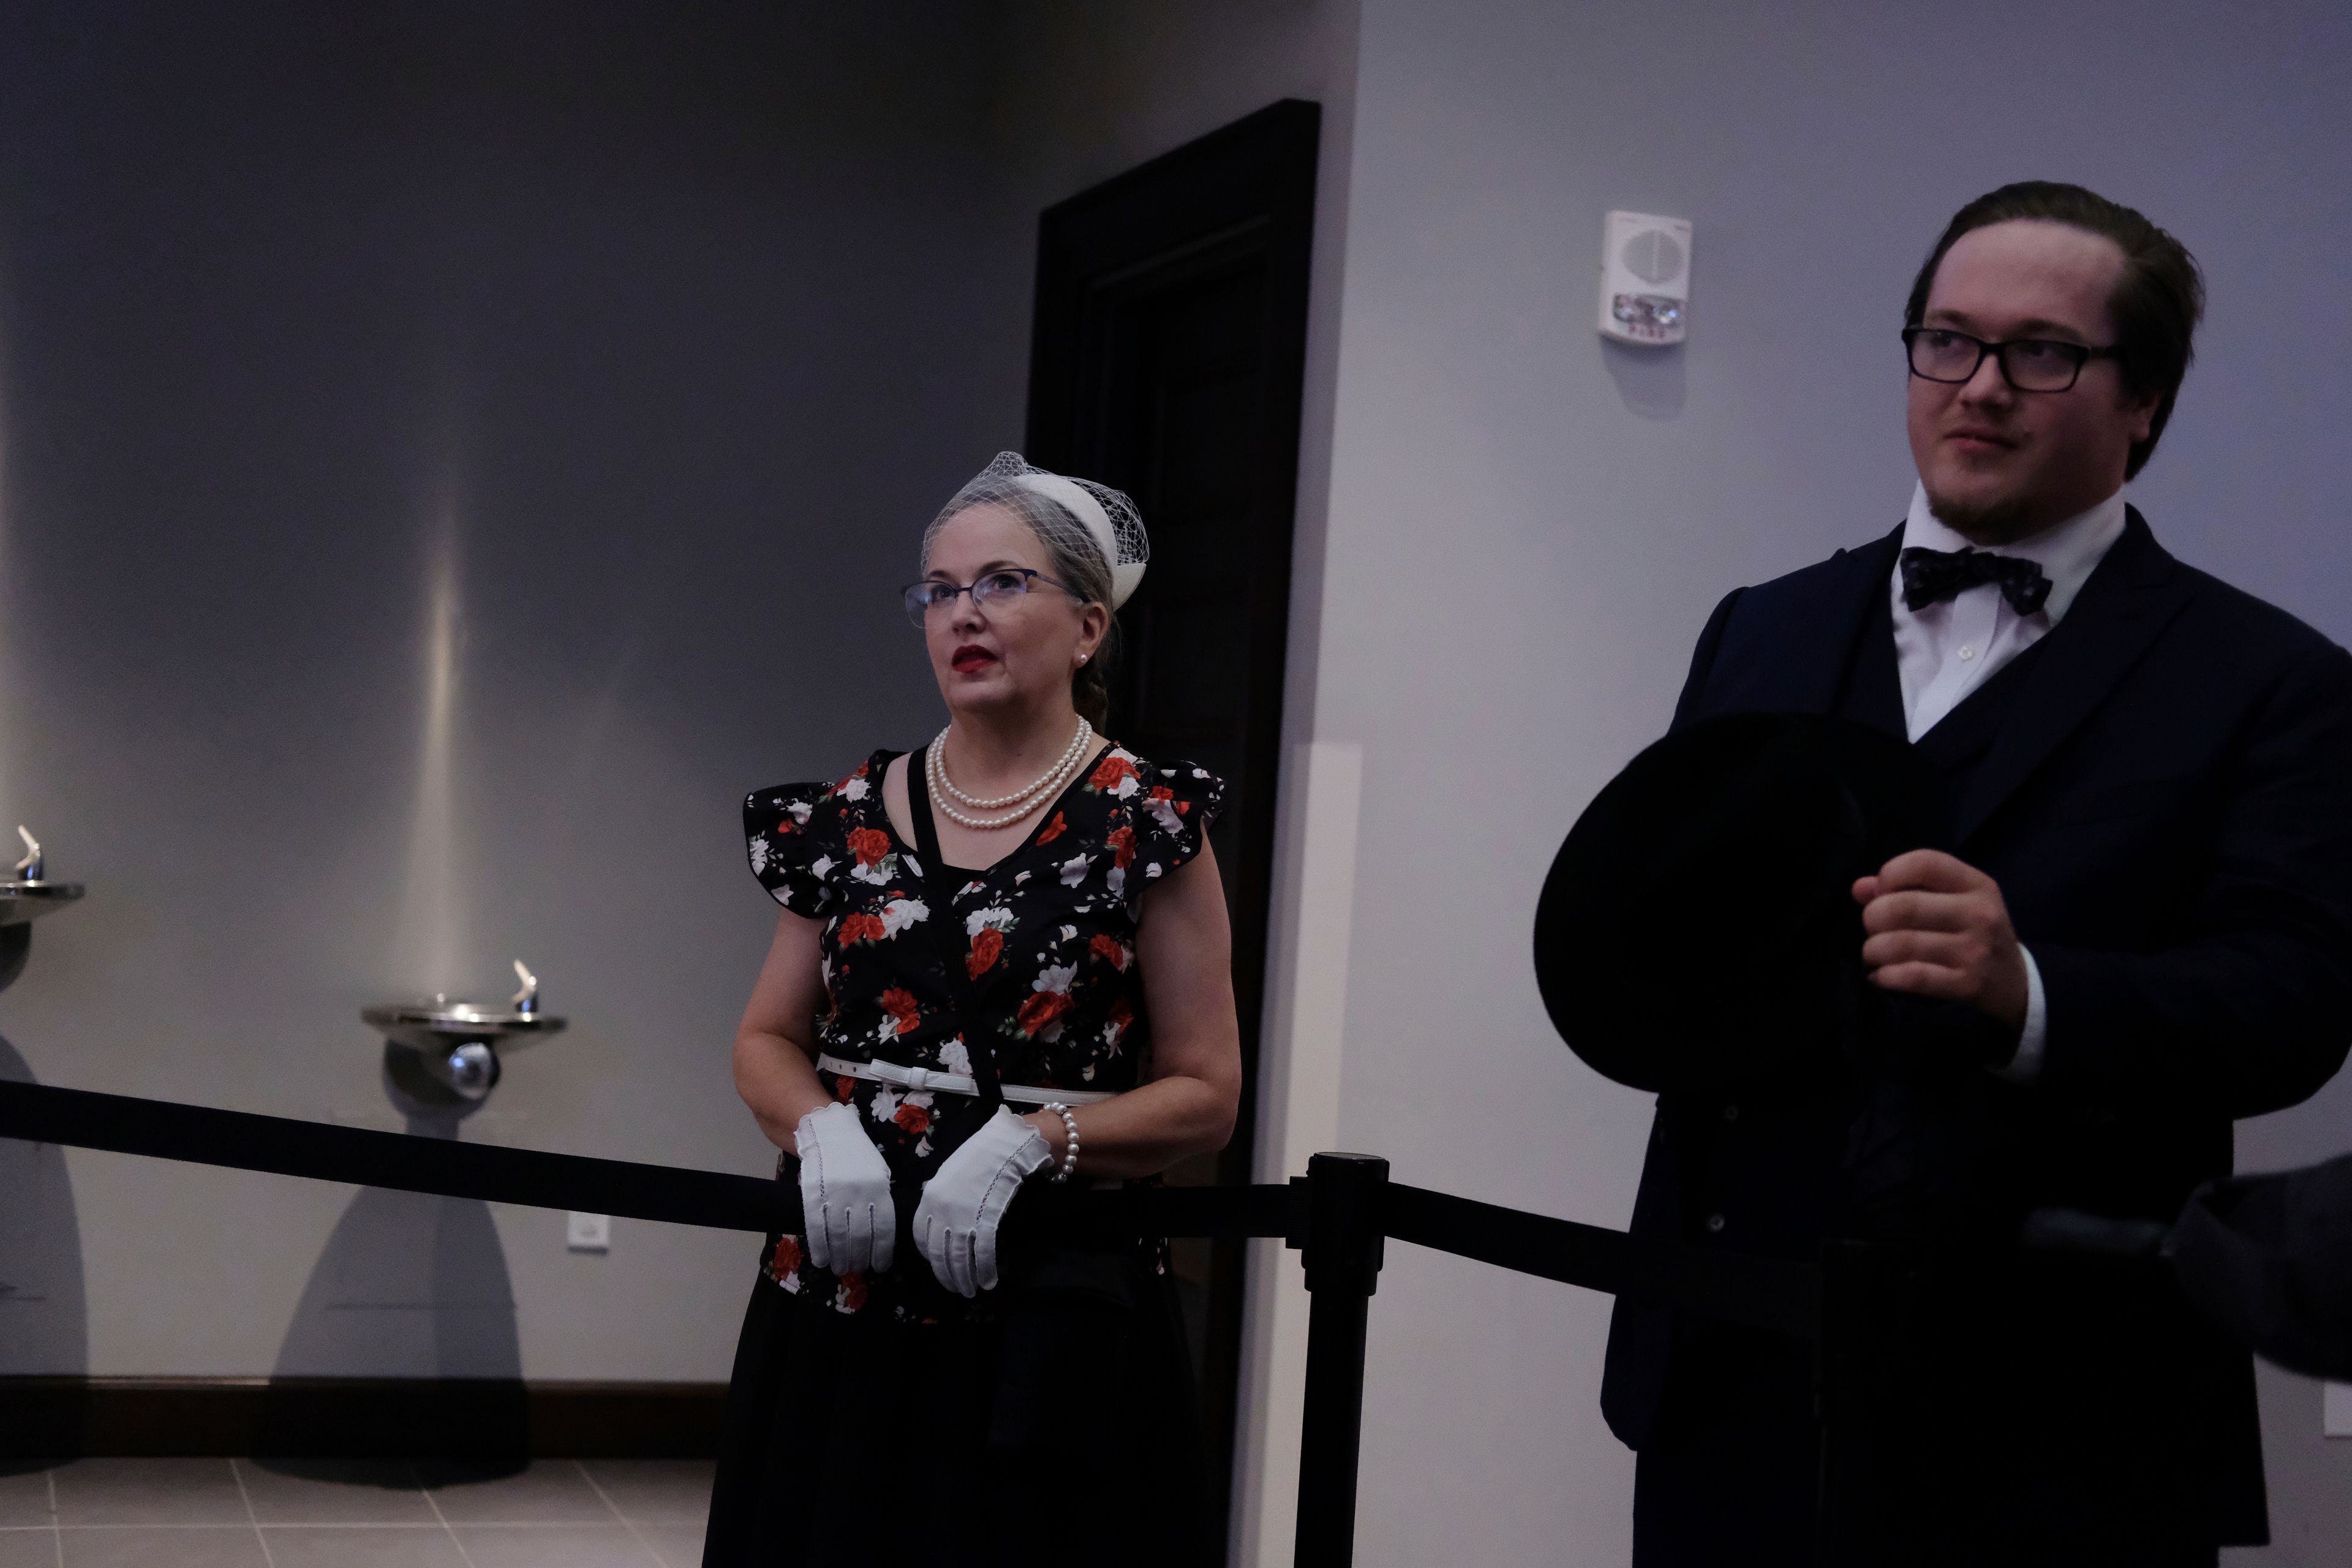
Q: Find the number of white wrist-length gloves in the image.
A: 2